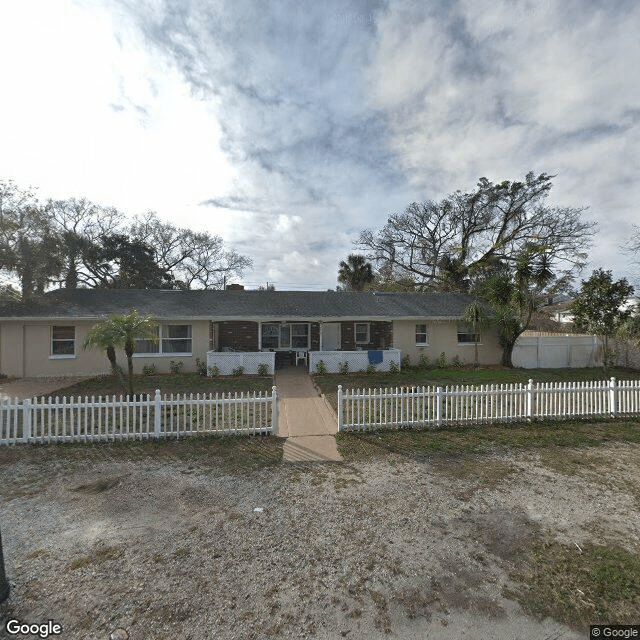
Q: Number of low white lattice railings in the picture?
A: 2